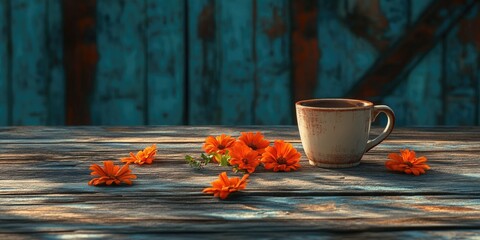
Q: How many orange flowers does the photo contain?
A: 8